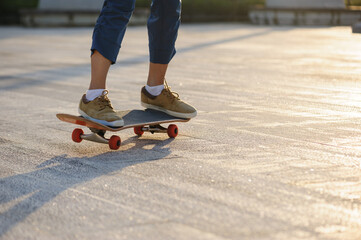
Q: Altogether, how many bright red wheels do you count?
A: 4